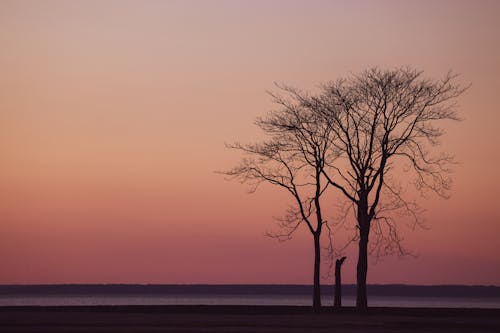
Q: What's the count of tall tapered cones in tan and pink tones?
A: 0